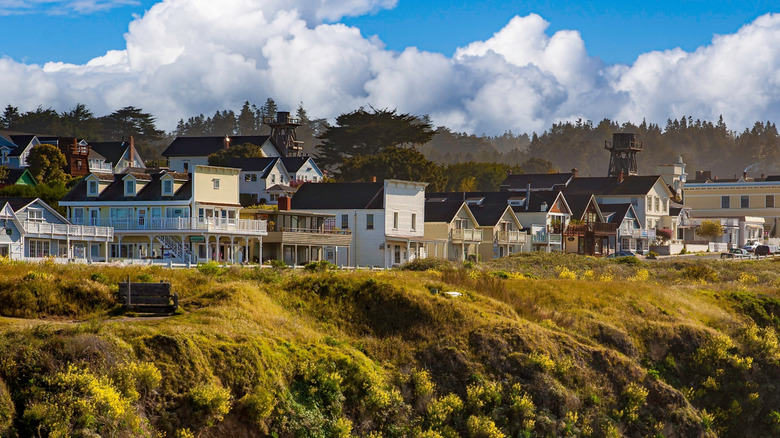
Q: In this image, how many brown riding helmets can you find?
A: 0